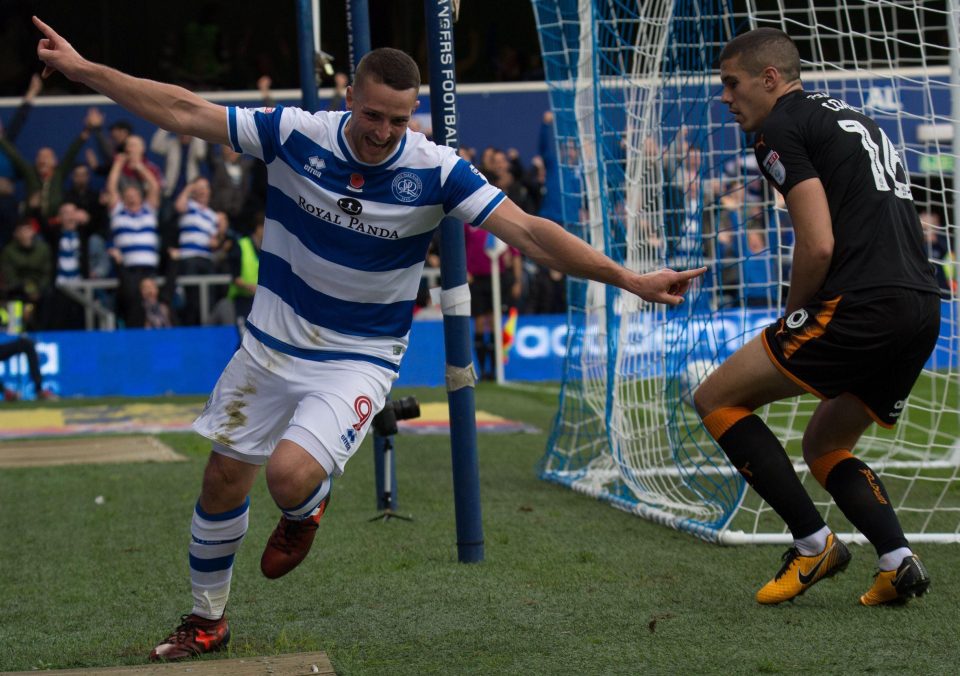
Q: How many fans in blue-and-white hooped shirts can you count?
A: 3